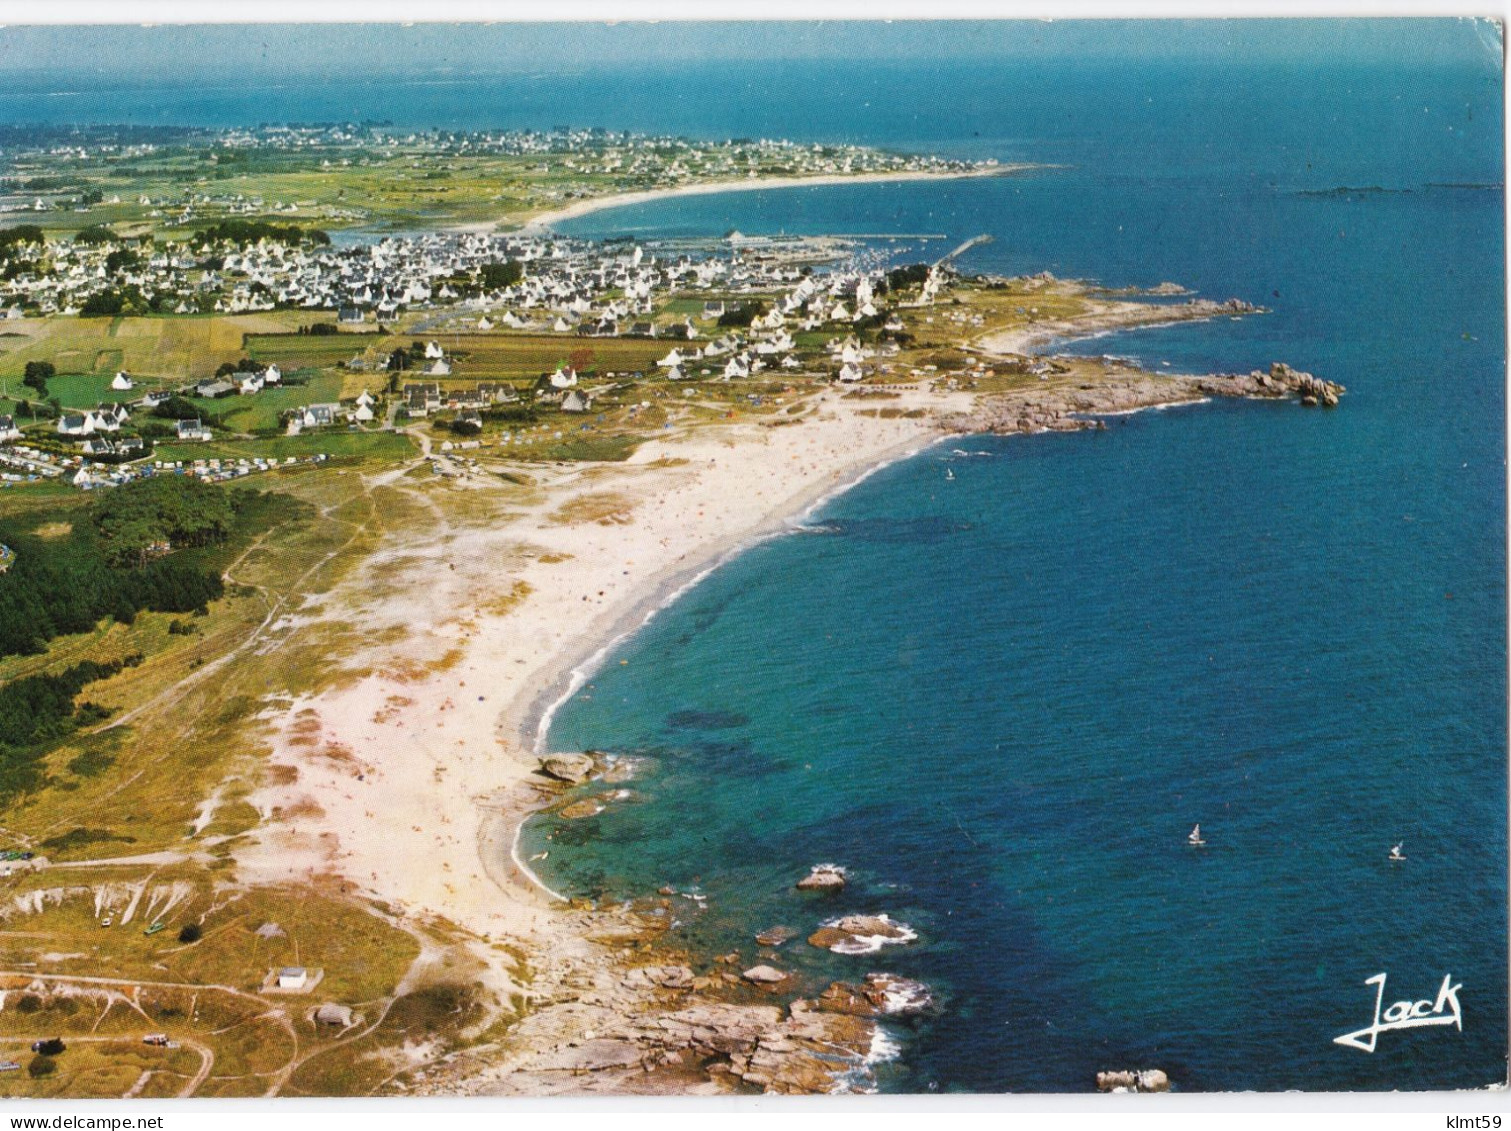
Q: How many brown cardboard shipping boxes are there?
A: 0